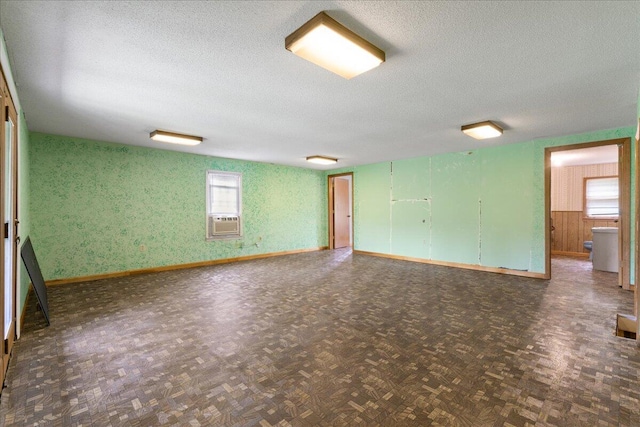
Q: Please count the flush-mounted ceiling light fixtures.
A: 4